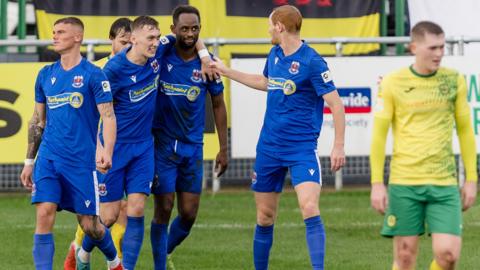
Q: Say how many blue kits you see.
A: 4